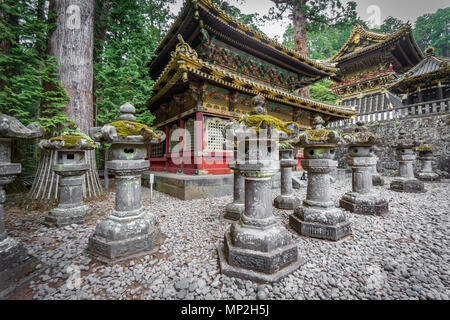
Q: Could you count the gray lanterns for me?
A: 11